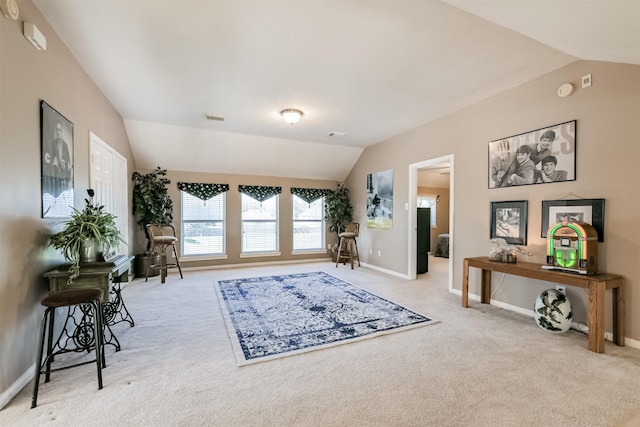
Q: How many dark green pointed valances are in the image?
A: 3